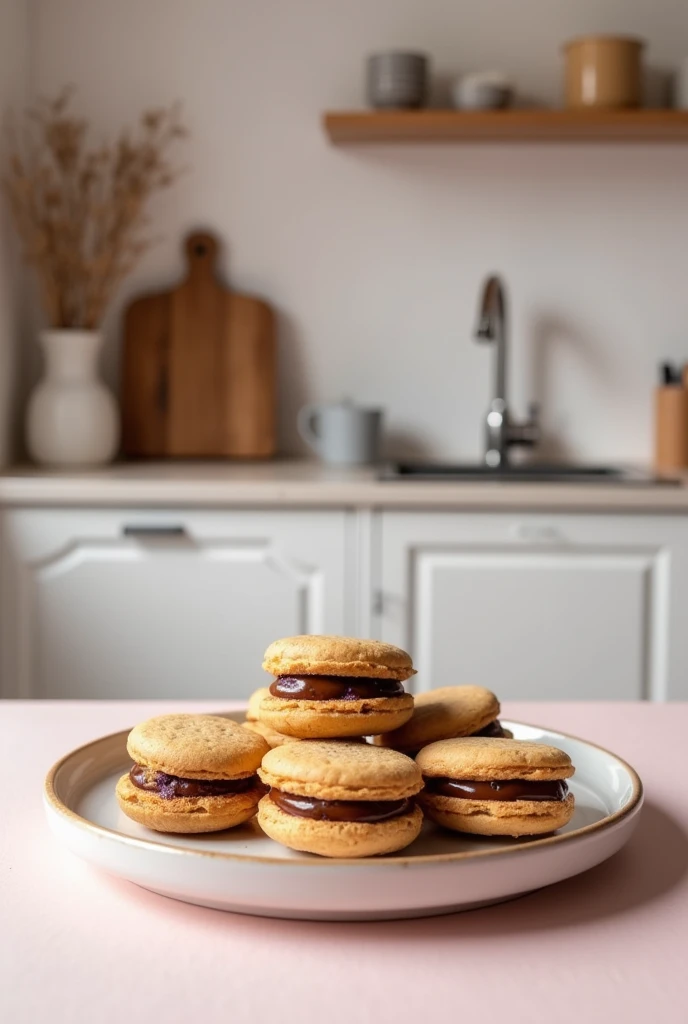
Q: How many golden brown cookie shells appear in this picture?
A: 12